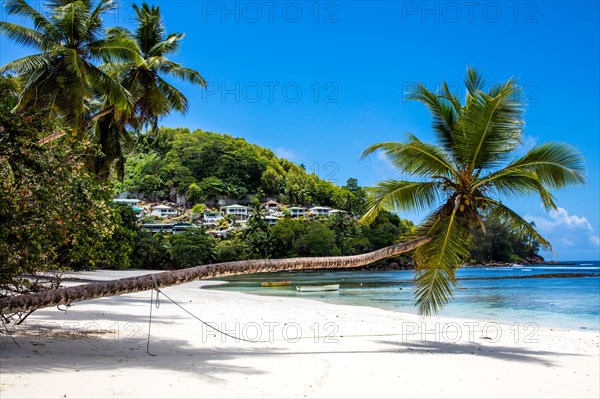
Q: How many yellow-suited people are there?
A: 0